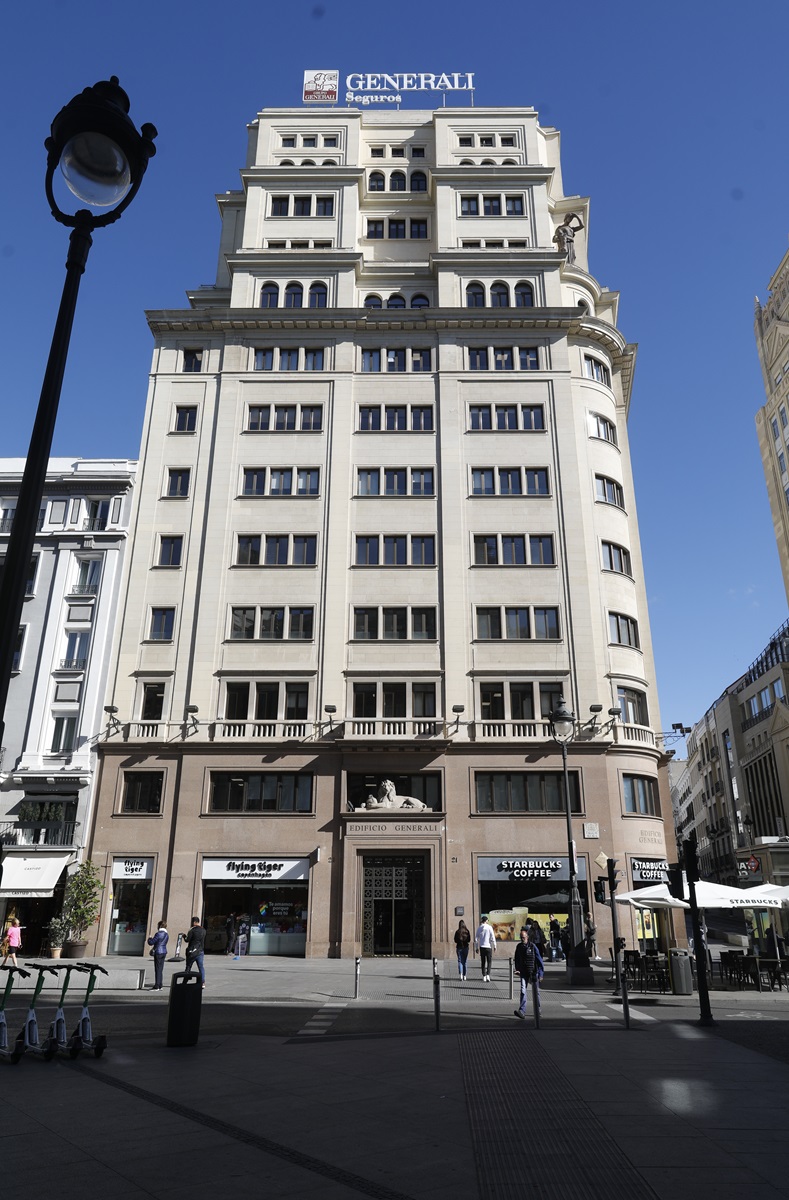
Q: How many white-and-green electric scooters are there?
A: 4